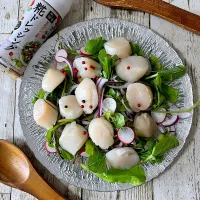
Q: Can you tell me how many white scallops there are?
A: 12